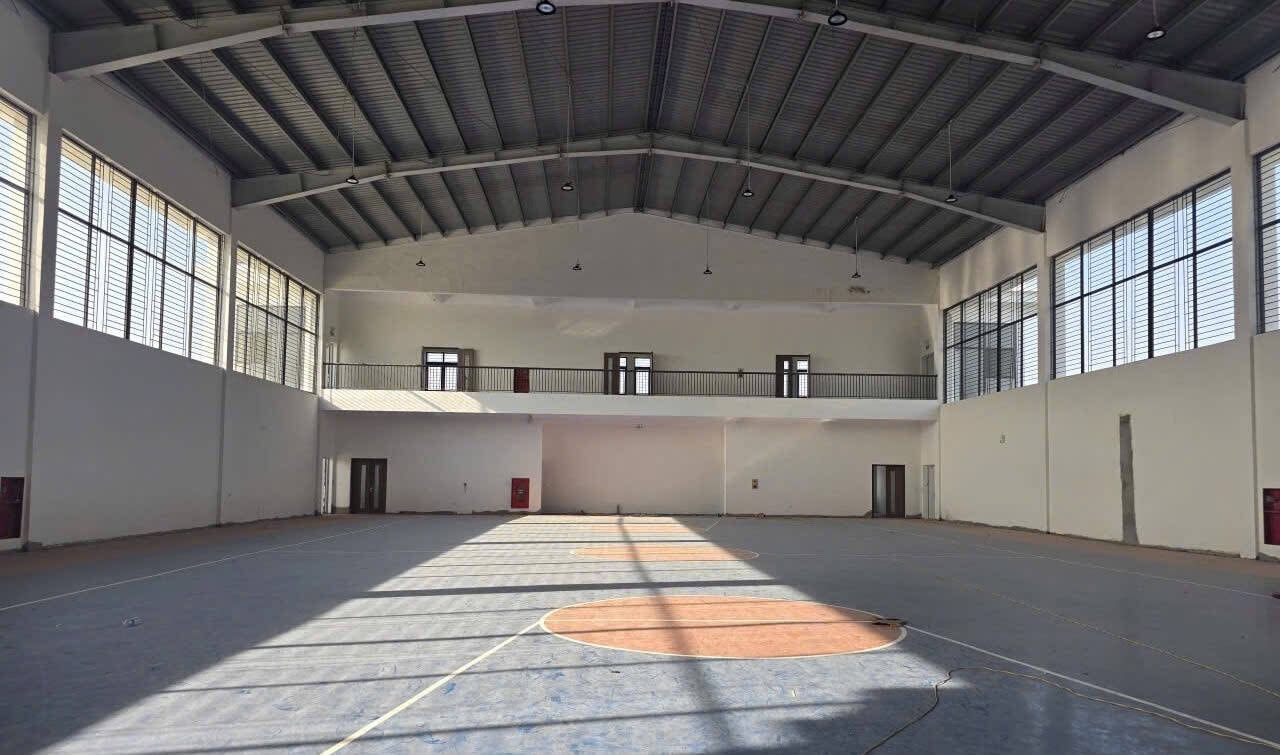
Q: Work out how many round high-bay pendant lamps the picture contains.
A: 11